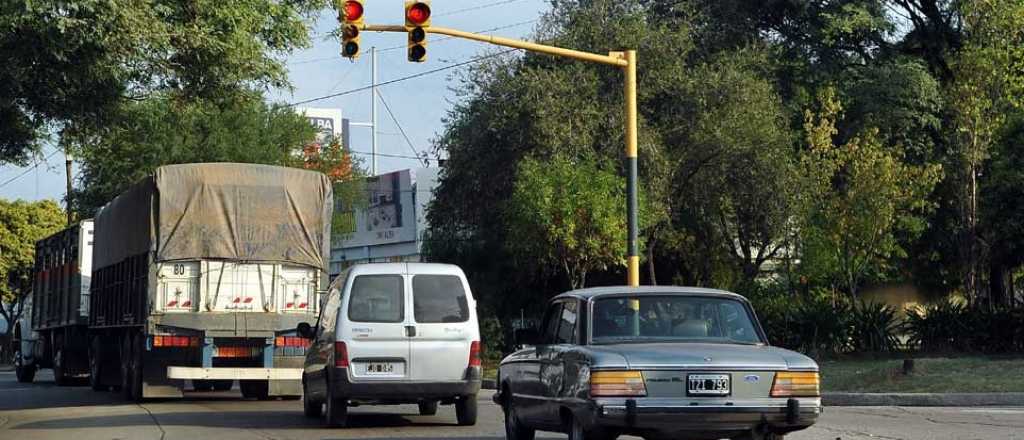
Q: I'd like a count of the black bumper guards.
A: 2